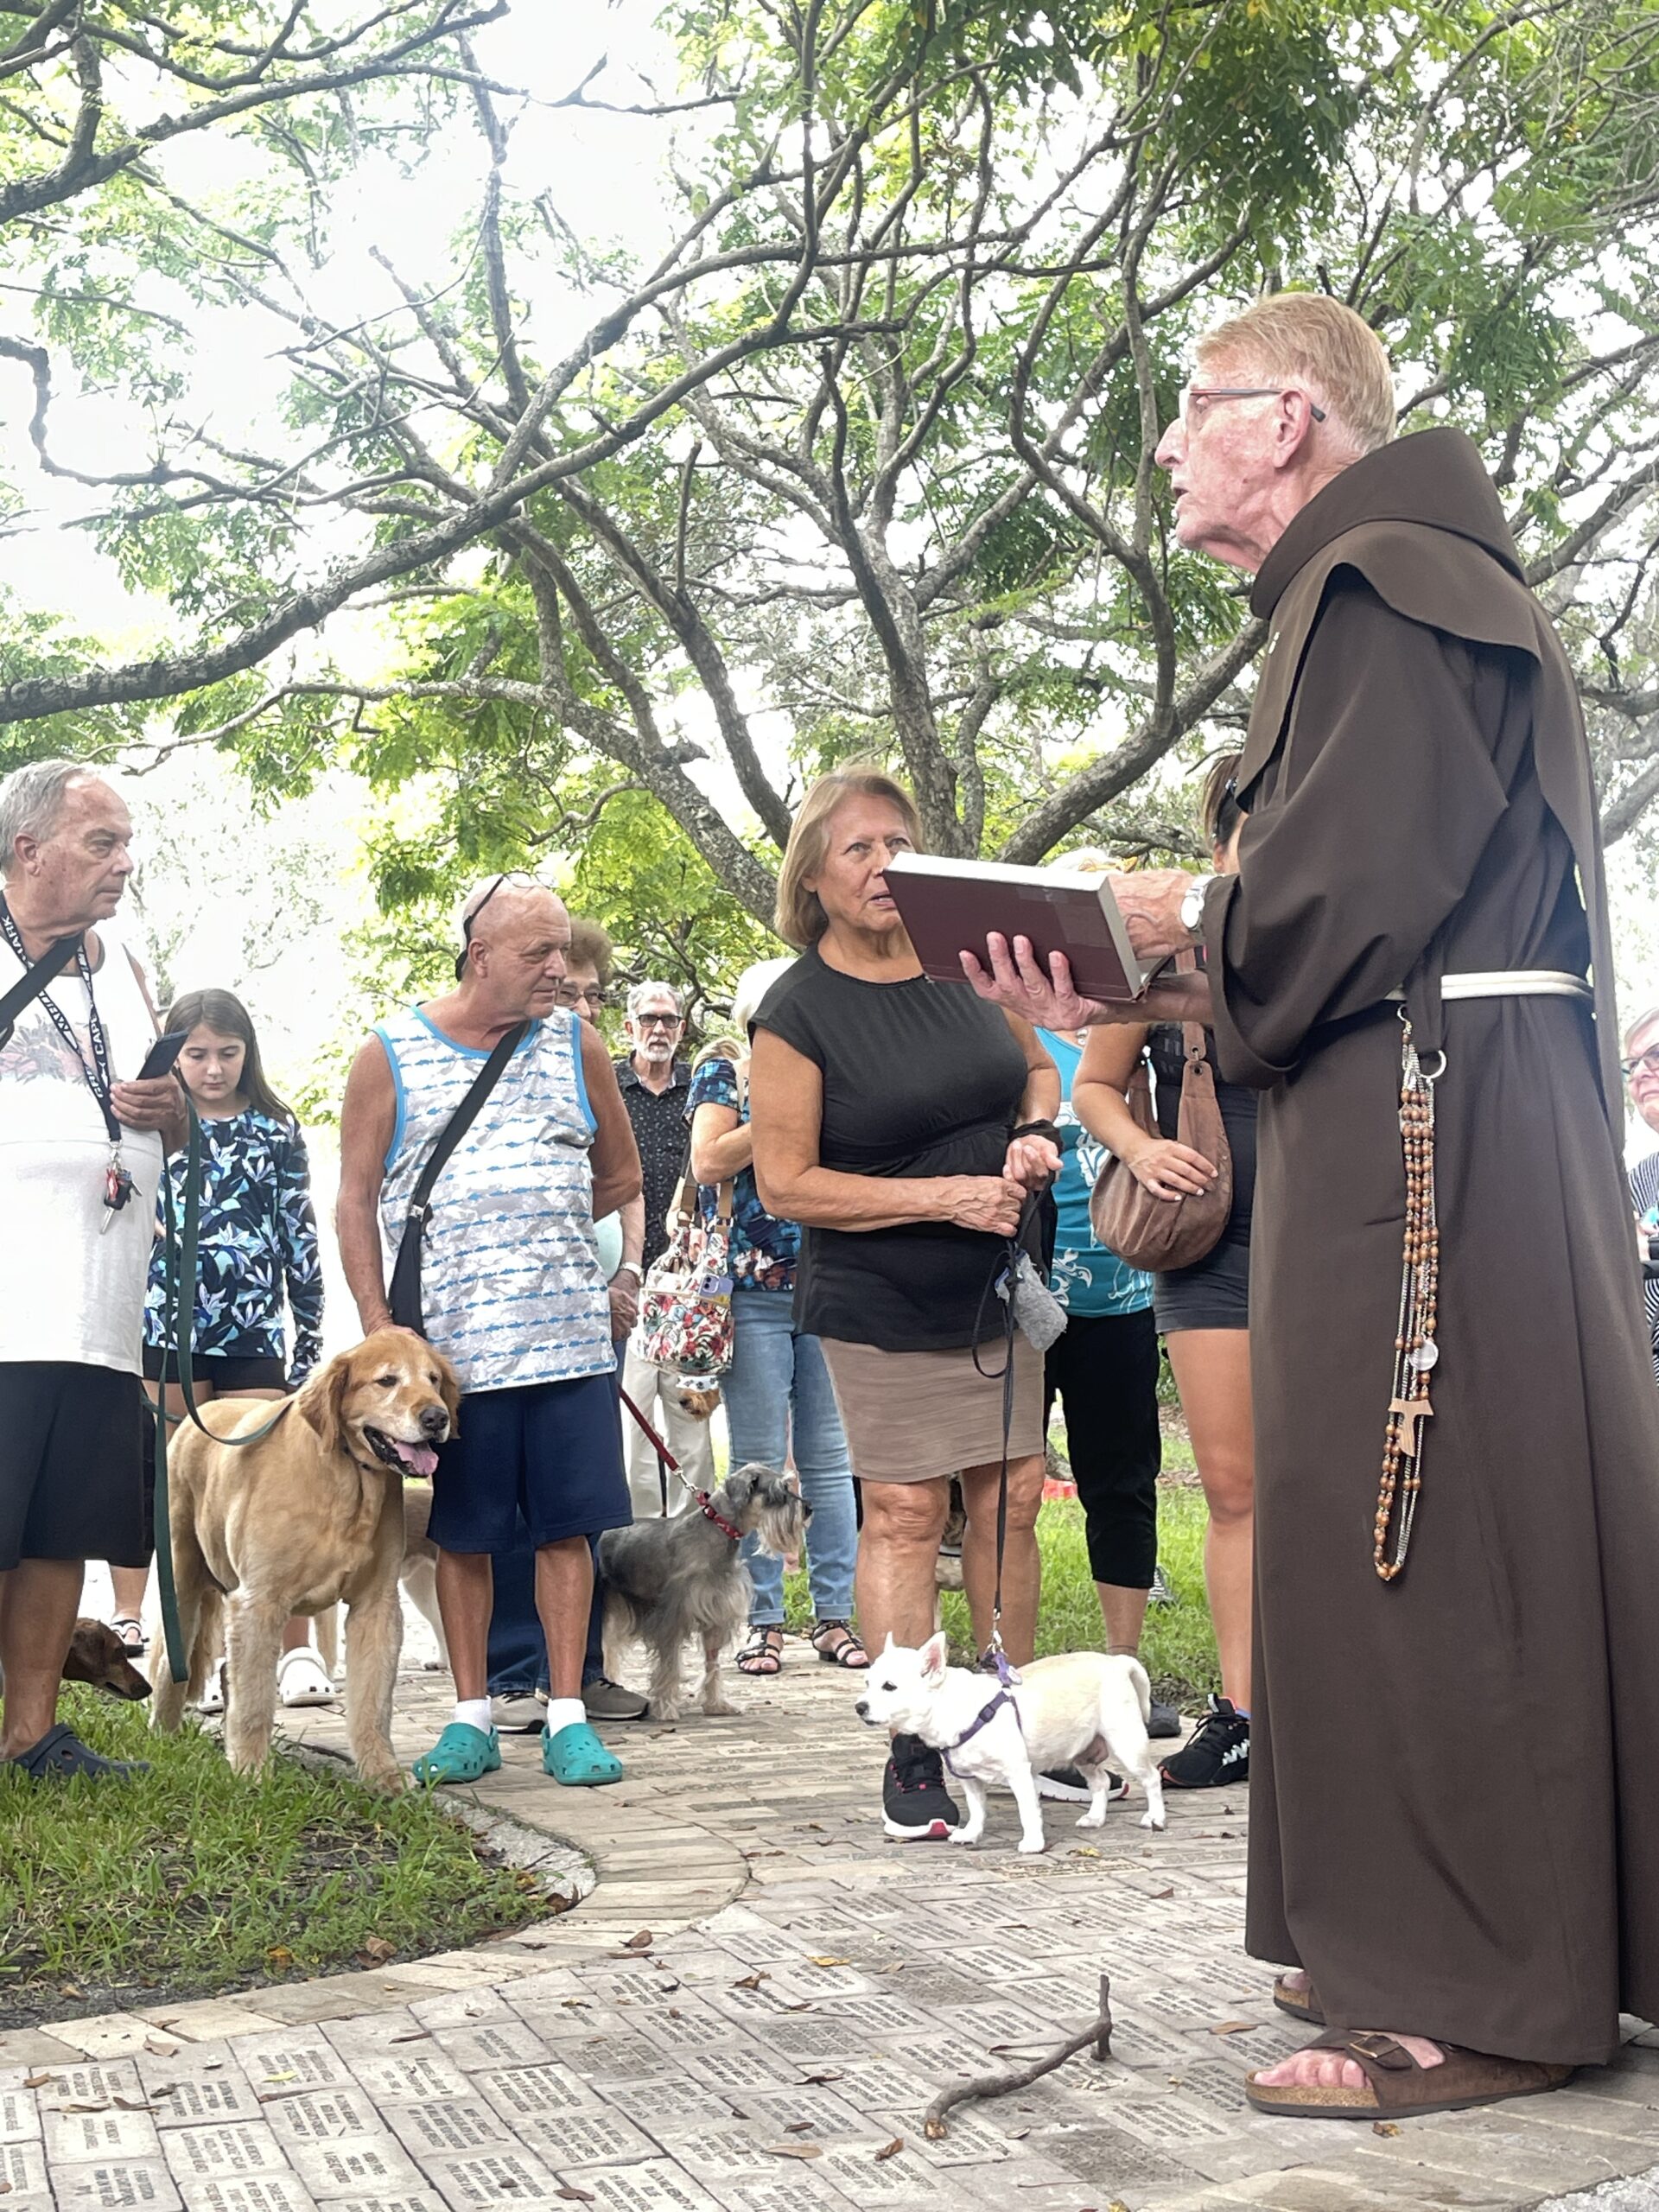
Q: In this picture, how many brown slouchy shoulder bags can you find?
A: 1